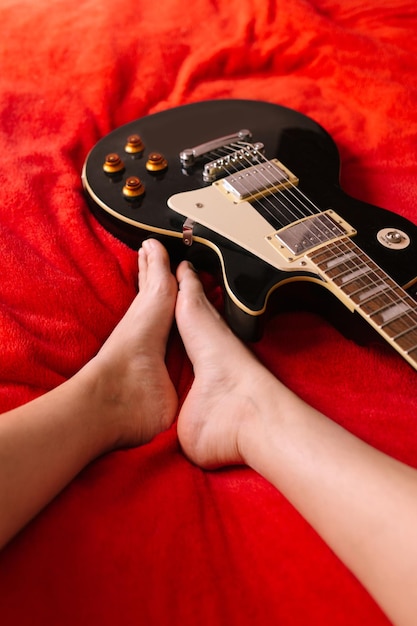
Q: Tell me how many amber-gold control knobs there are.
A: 4